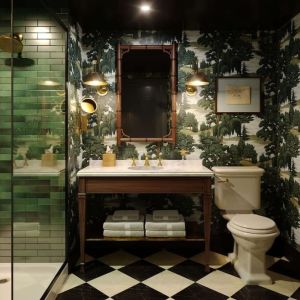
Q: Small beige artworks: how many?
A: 1